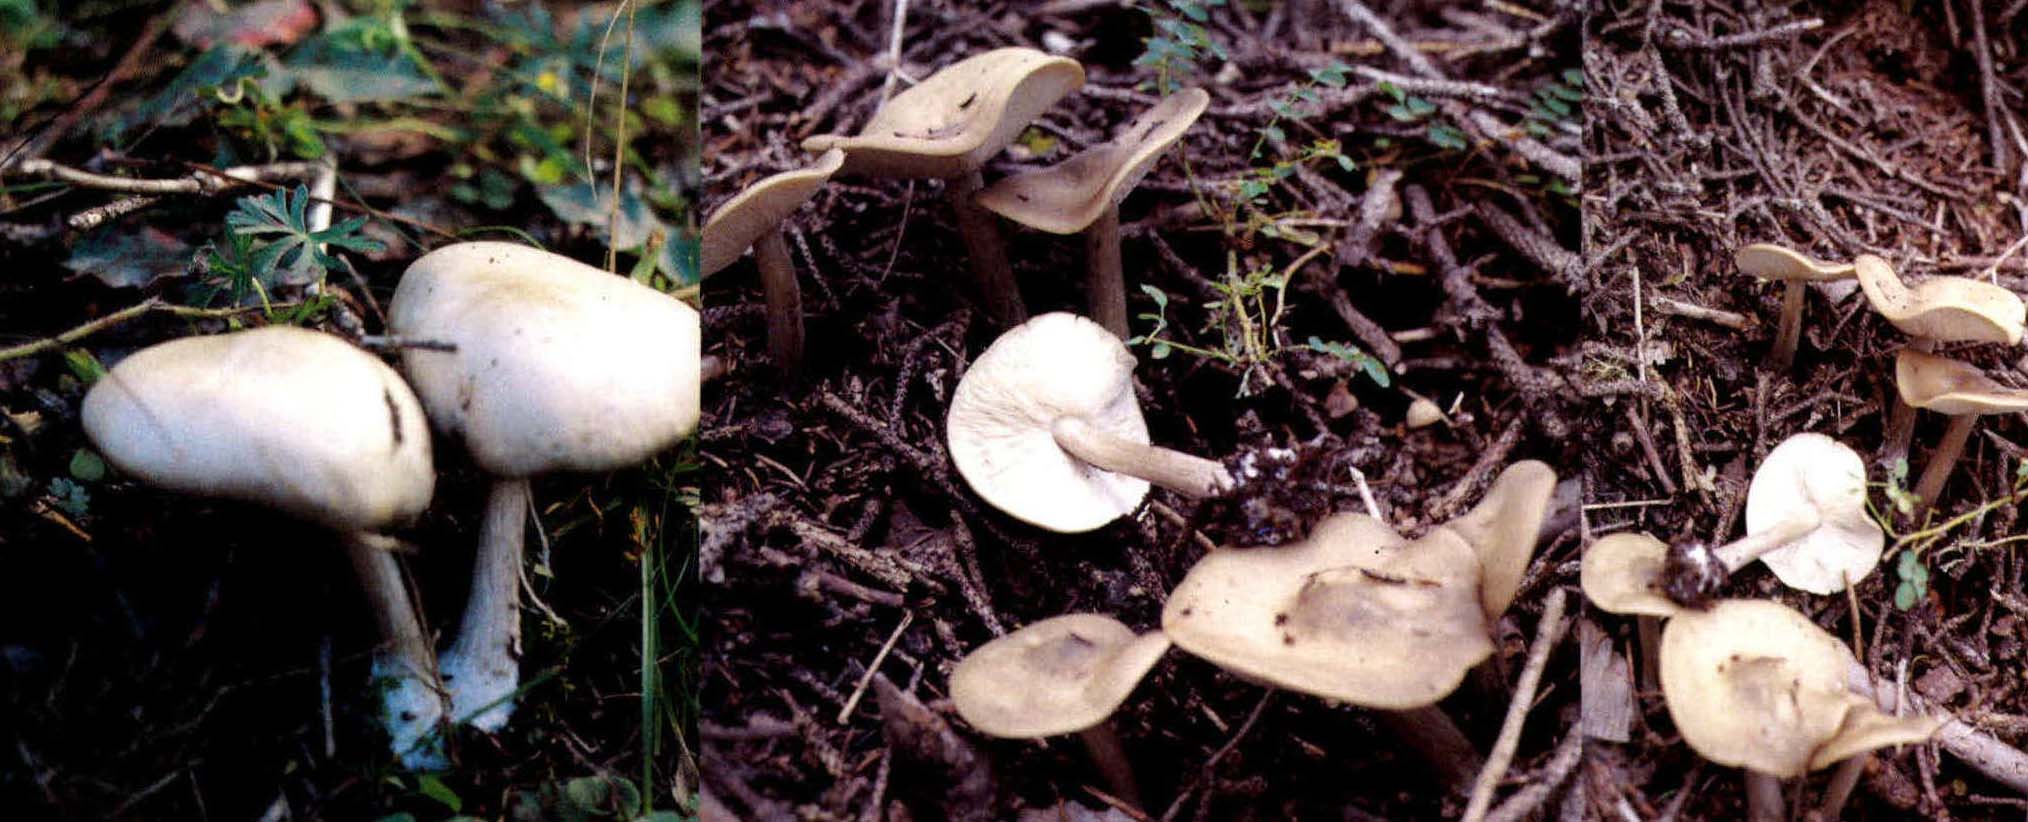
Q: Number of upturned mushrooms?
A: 2